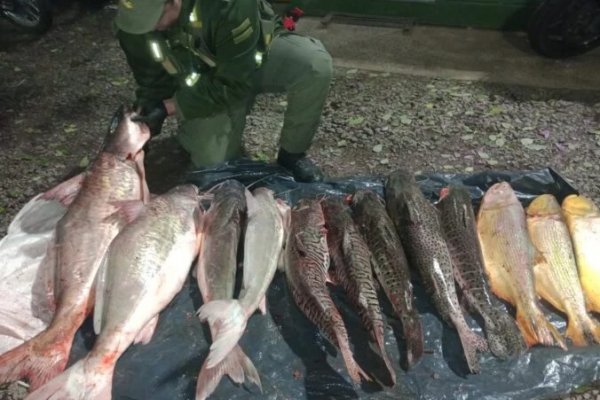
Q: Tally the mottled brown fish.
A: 5